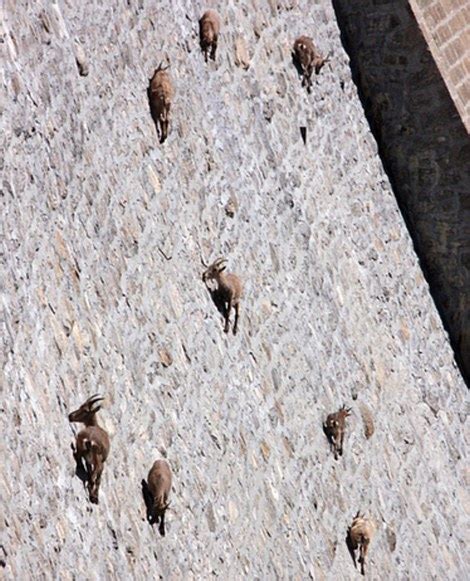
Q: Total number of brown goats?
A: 8